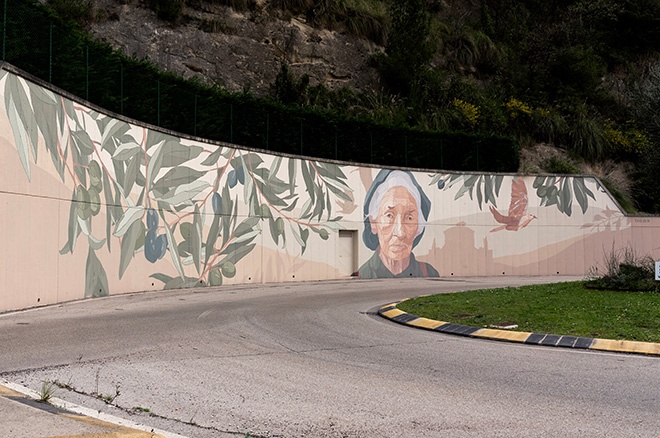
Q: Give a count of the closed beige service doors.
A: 1